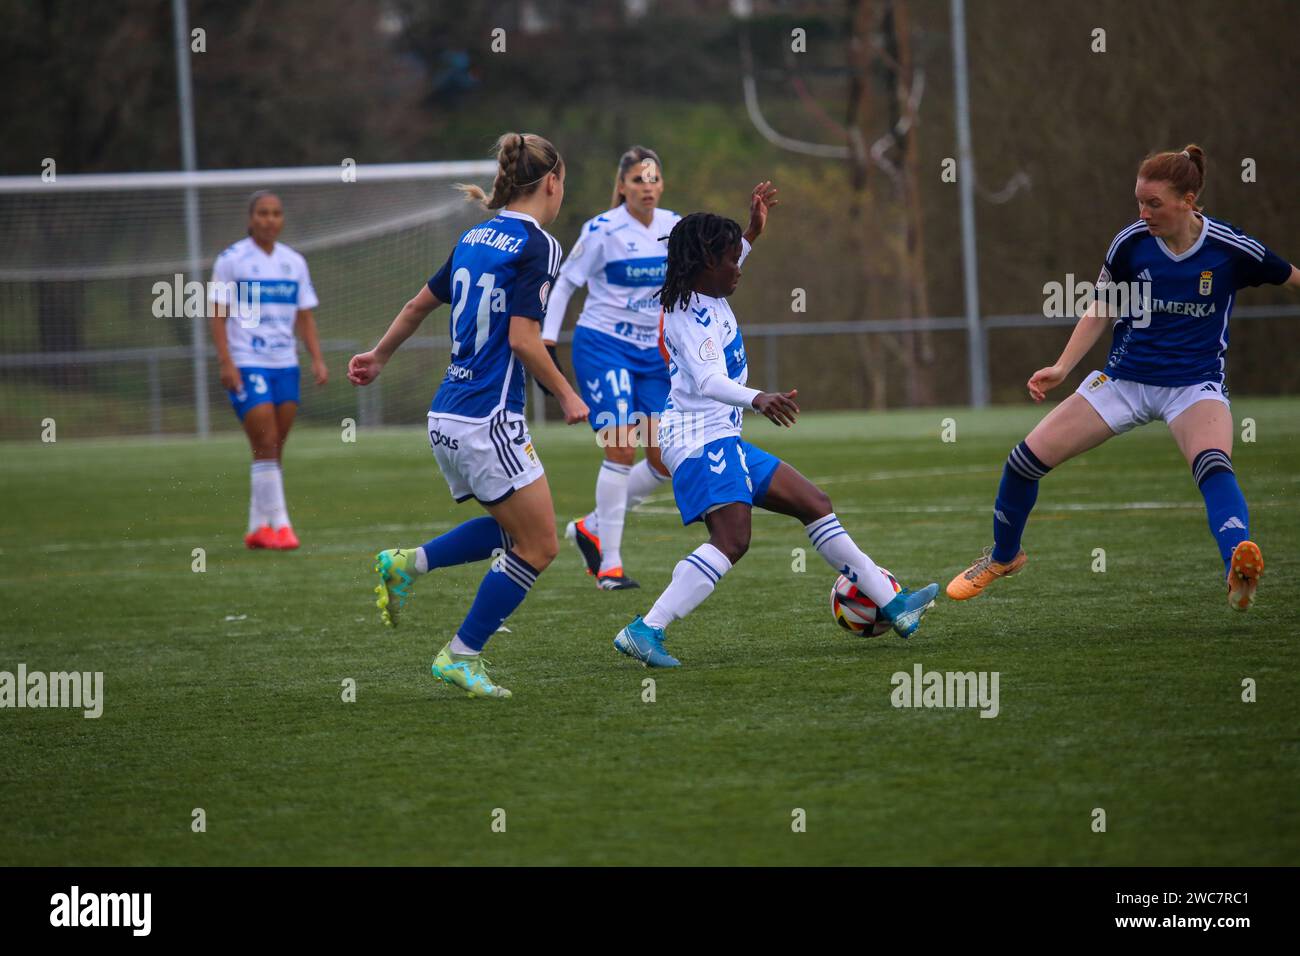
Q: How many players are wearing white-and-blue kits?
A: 3